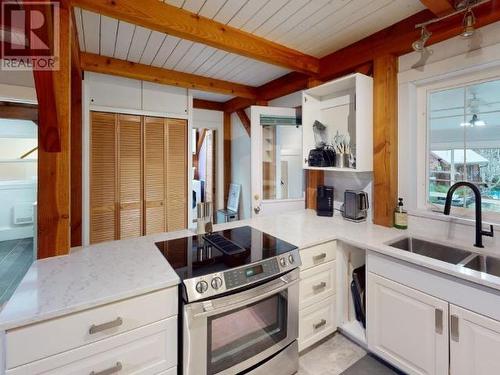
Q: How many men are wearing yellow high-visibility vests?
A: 0